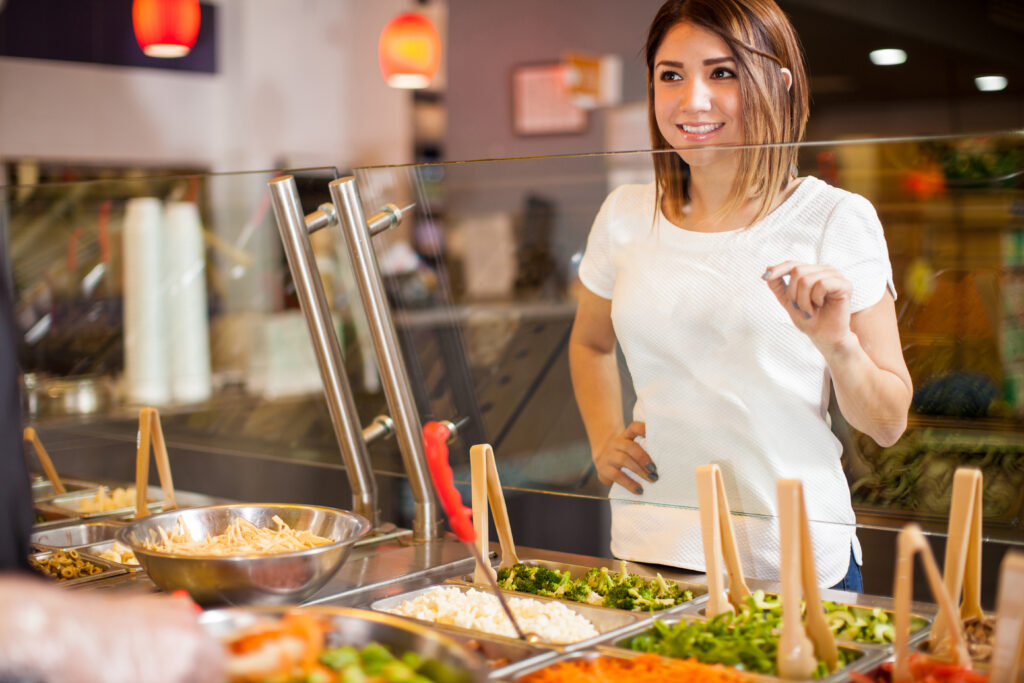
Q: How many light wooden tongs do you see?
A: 8